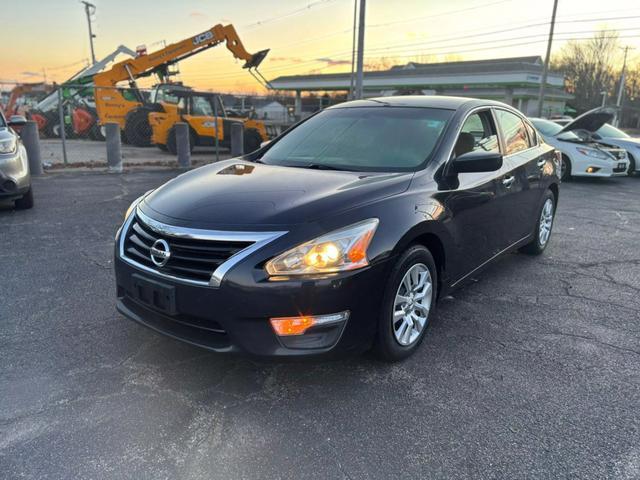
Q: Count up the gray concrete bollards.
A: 4